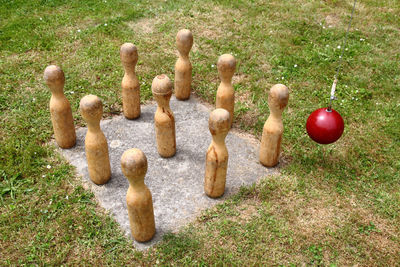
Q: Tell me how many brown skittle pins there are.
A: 9